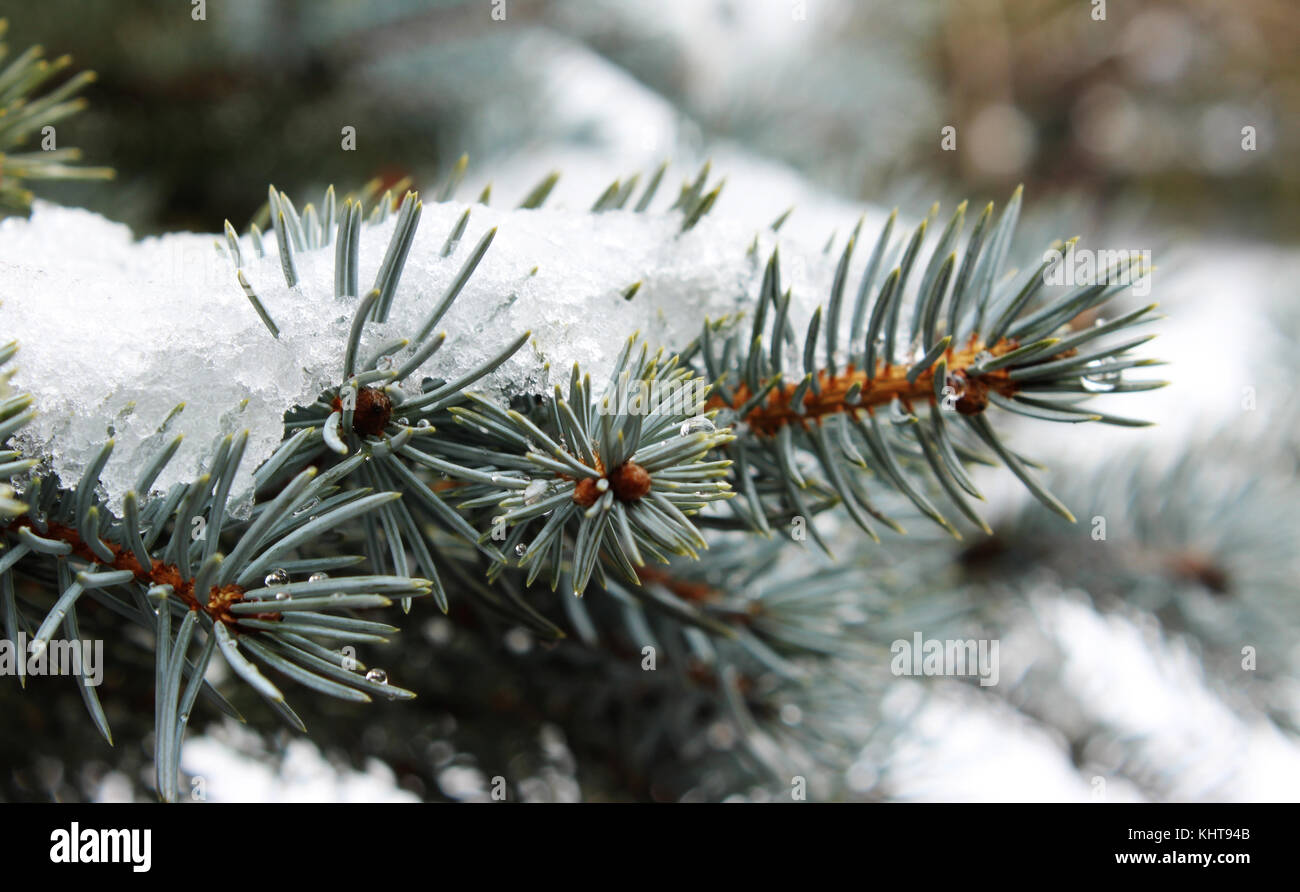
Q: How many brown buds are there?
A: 4